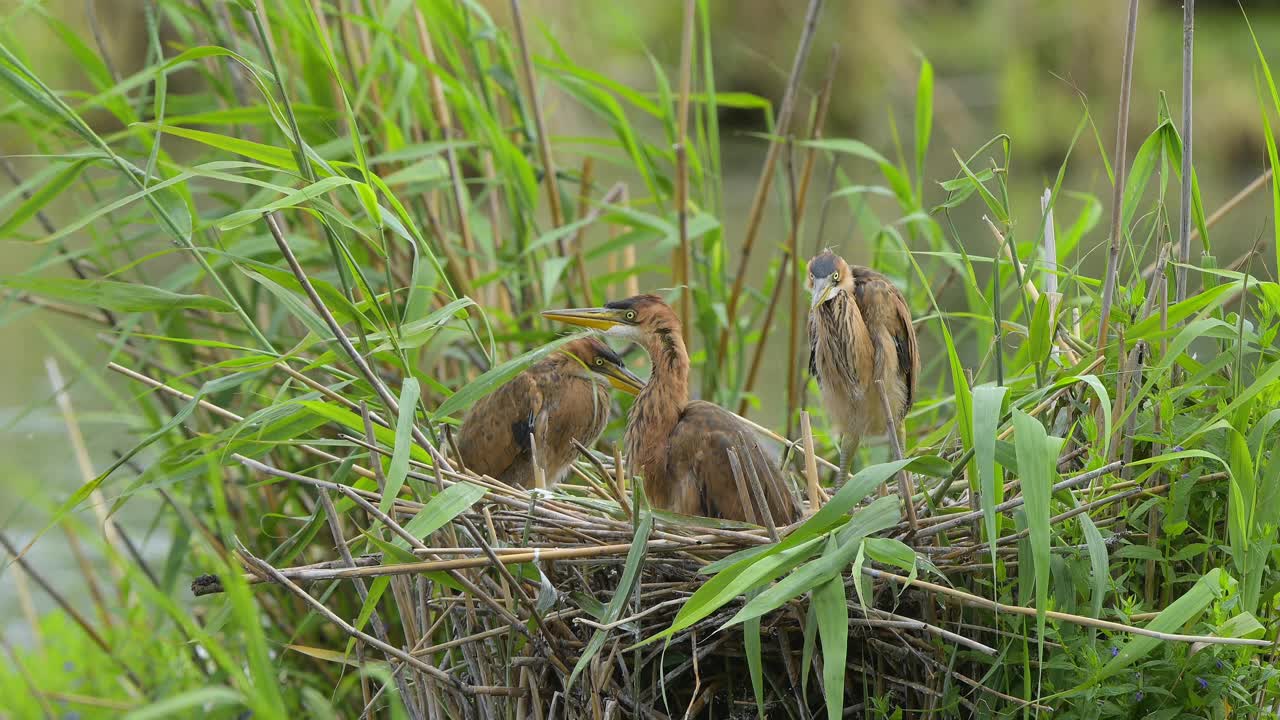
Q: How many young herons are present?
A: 3